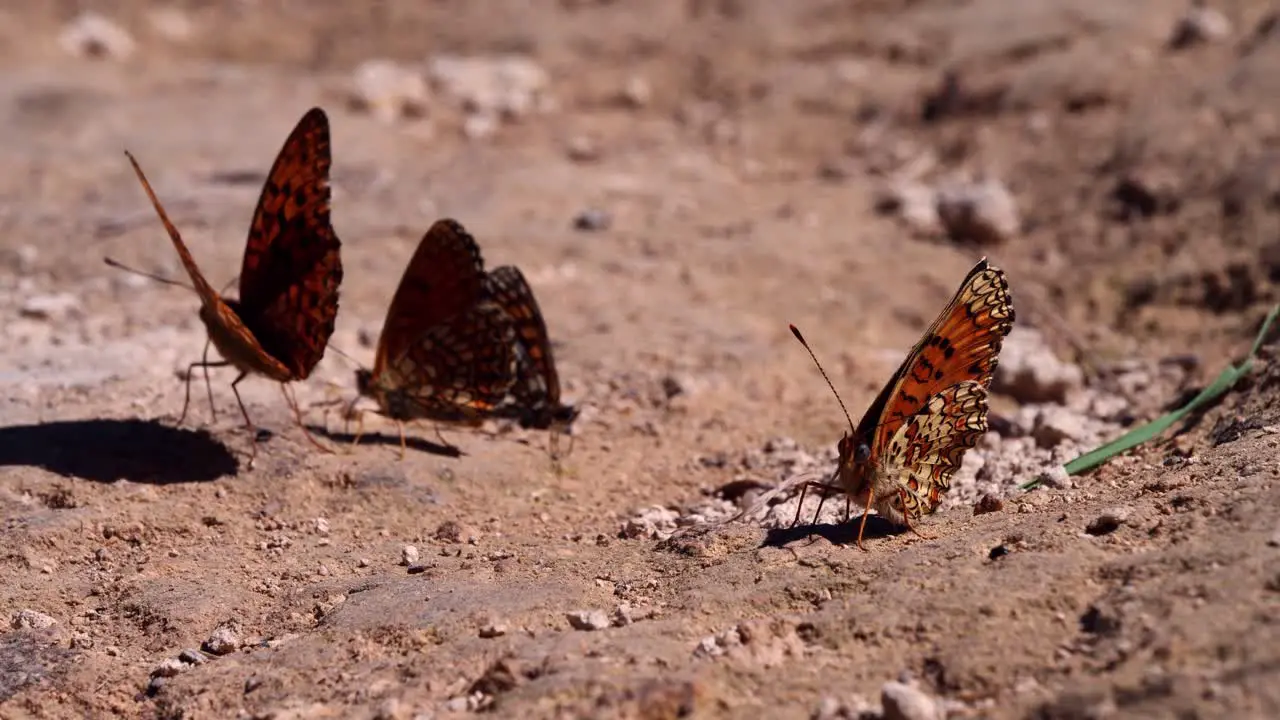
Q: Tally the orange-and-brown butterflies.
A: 4